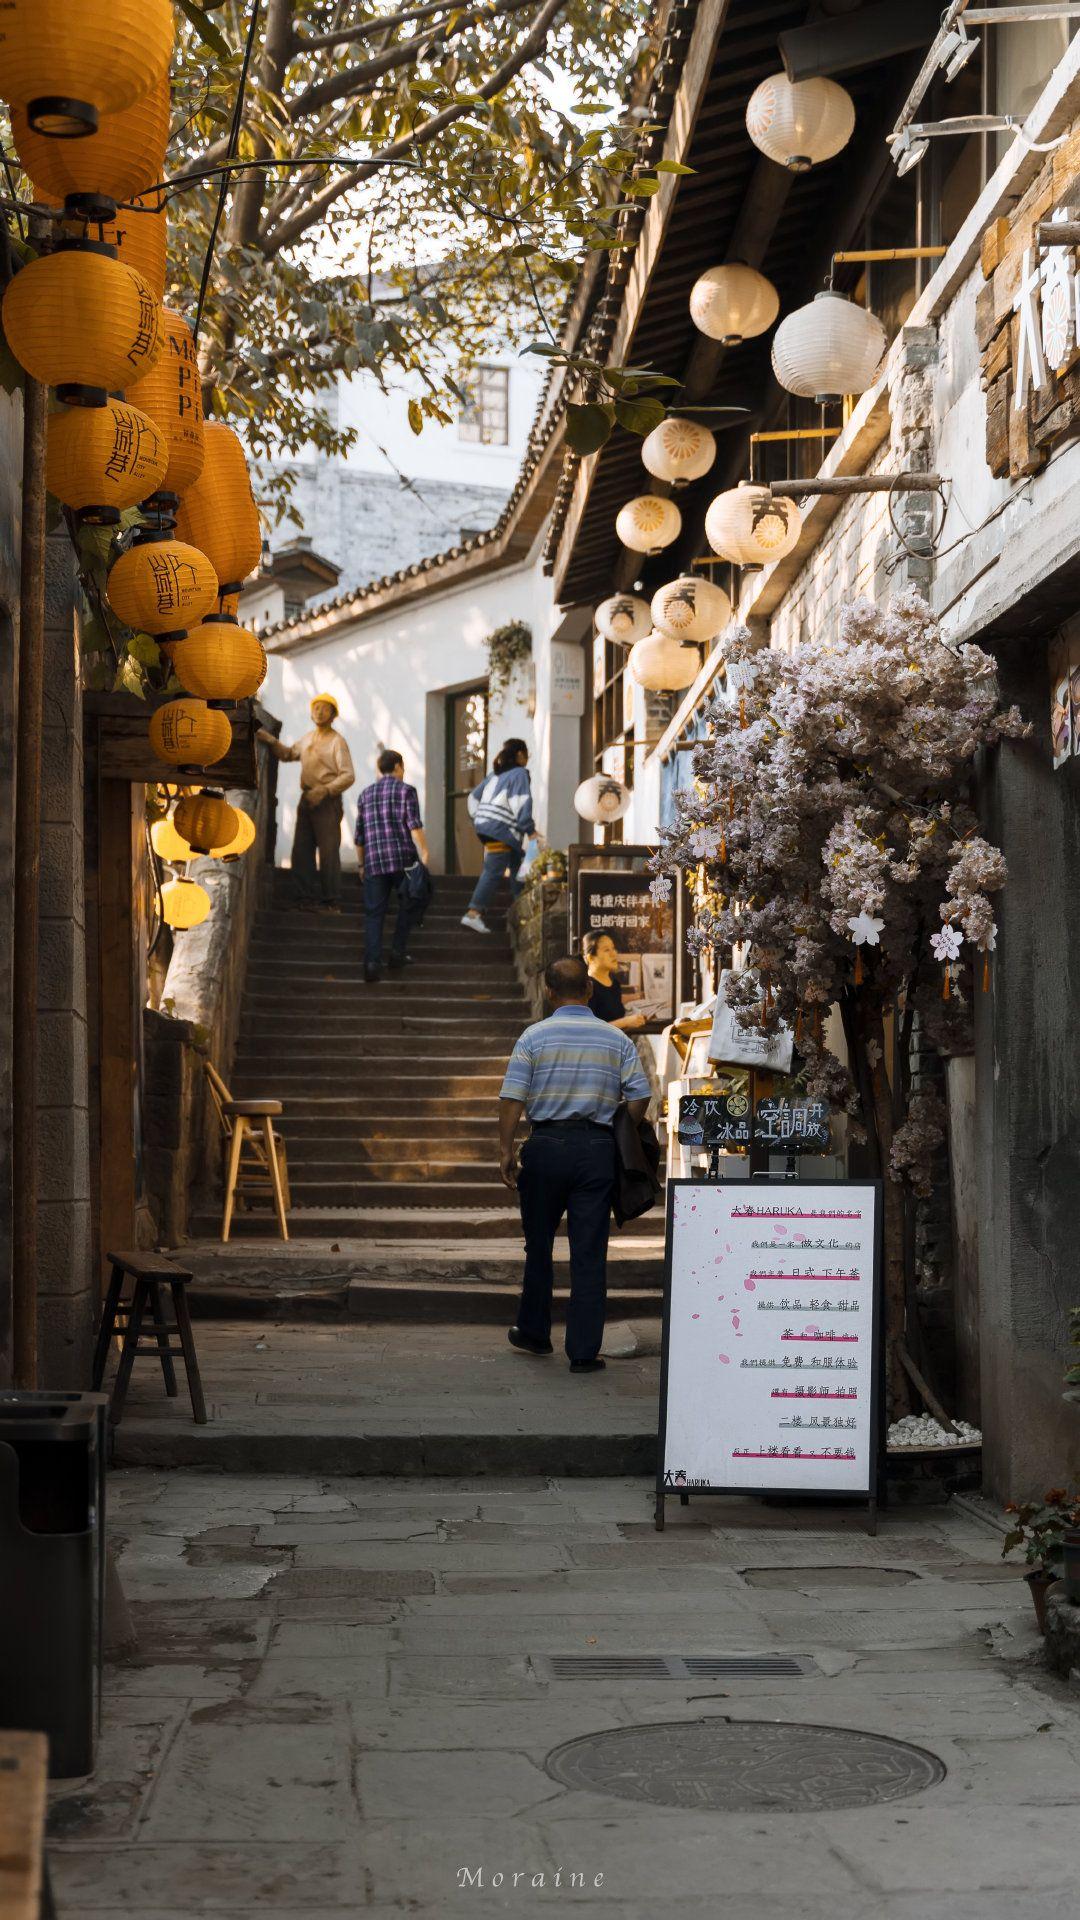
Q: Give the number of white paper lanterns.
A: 10